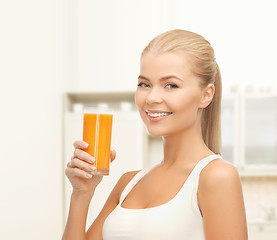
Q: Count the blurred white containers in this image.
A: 3